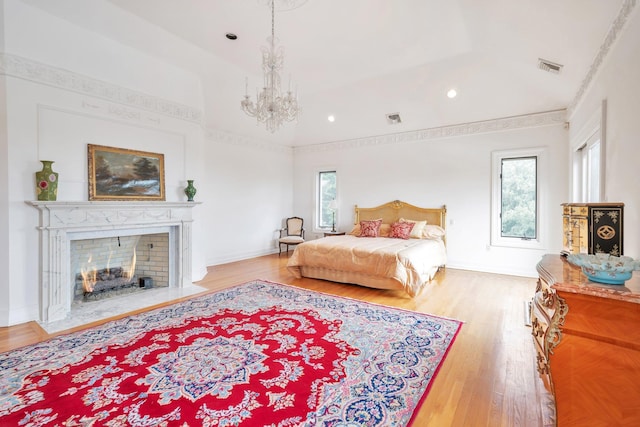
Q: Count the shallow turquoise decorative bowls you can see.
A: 1